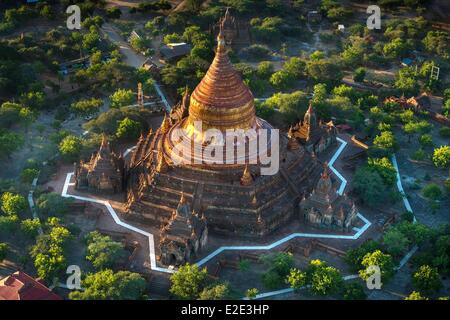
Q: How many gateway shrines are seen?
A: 4